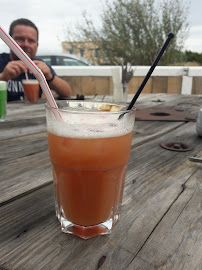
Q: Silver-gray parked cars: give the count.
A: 1